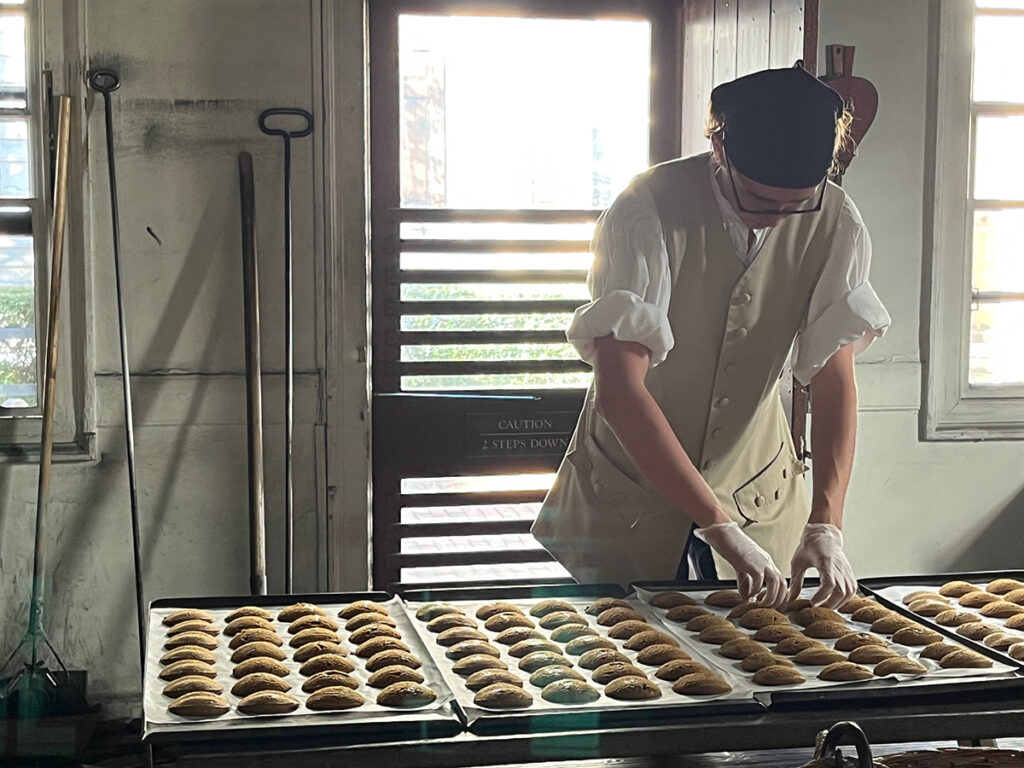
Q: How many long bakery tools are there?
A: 4